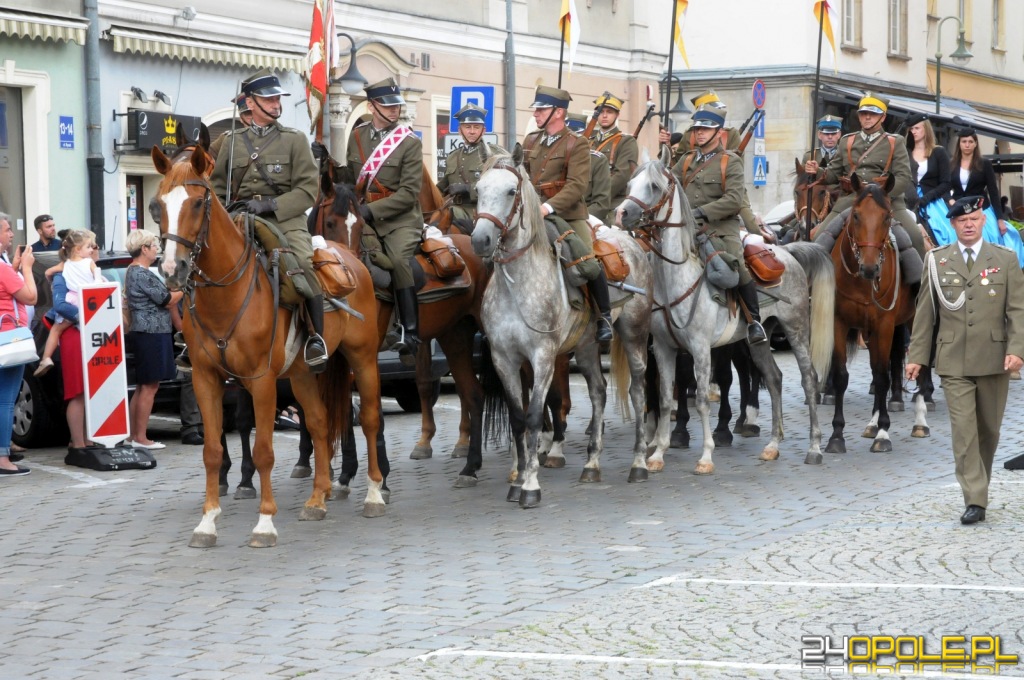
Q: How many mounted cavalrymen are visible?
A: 11